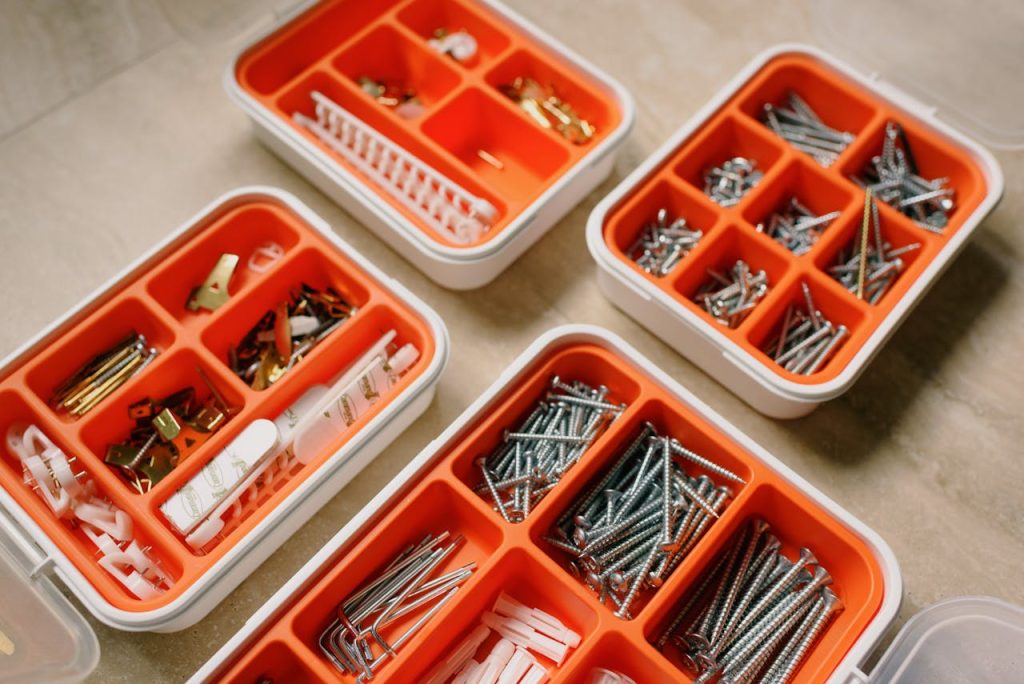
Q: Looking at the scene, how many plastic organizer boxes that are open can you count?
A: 4